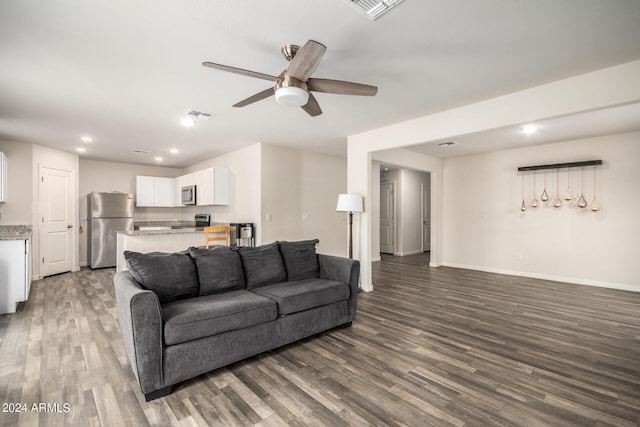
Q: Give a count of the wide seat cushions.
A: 2